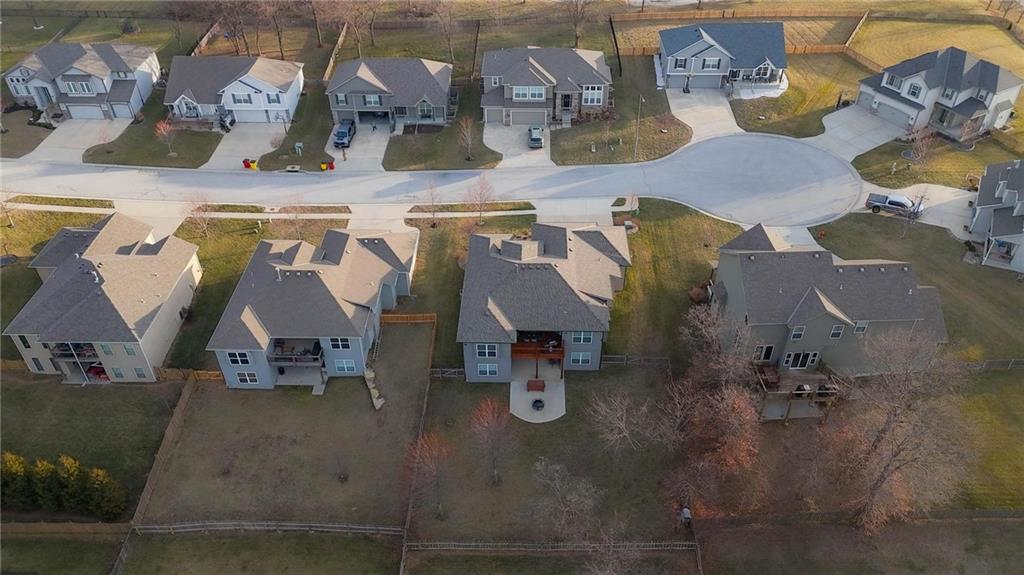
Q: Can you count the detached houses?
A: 11